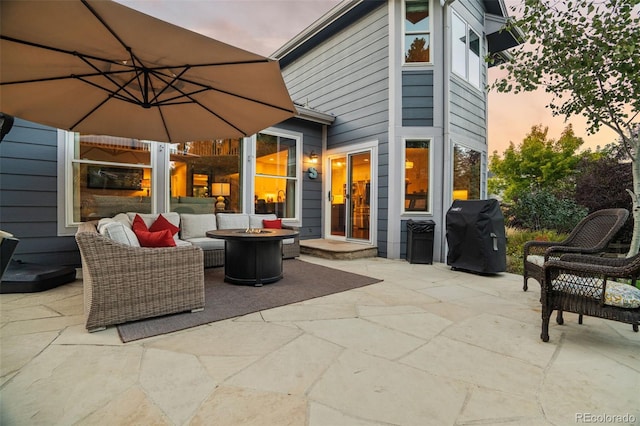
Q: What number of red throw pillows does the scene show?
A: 4